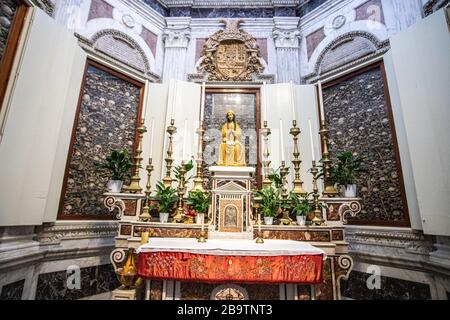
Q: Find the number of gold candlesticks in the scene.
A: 12